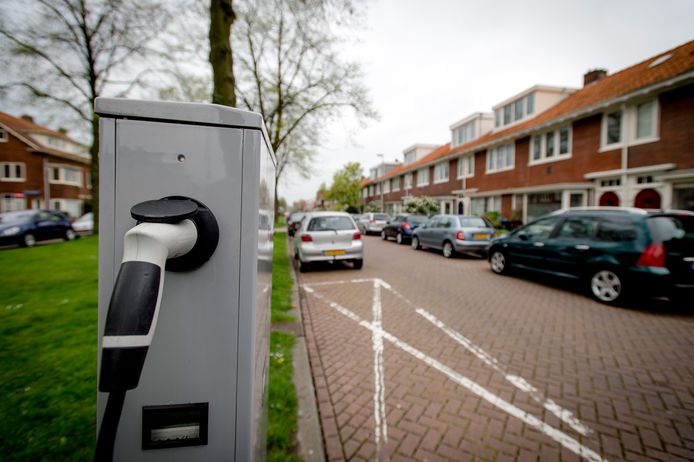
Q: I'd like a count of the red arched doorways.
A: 2